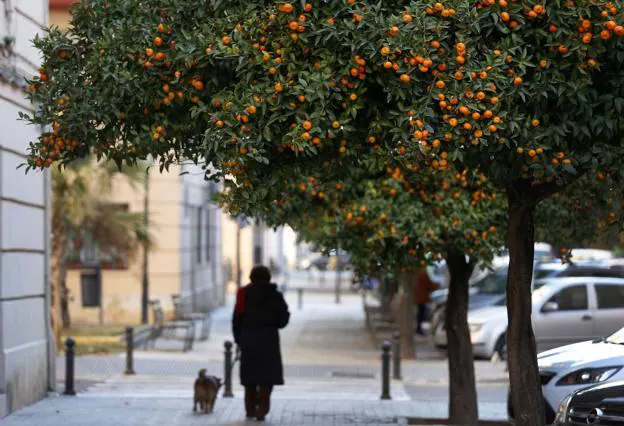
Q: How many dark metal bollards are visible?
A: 5